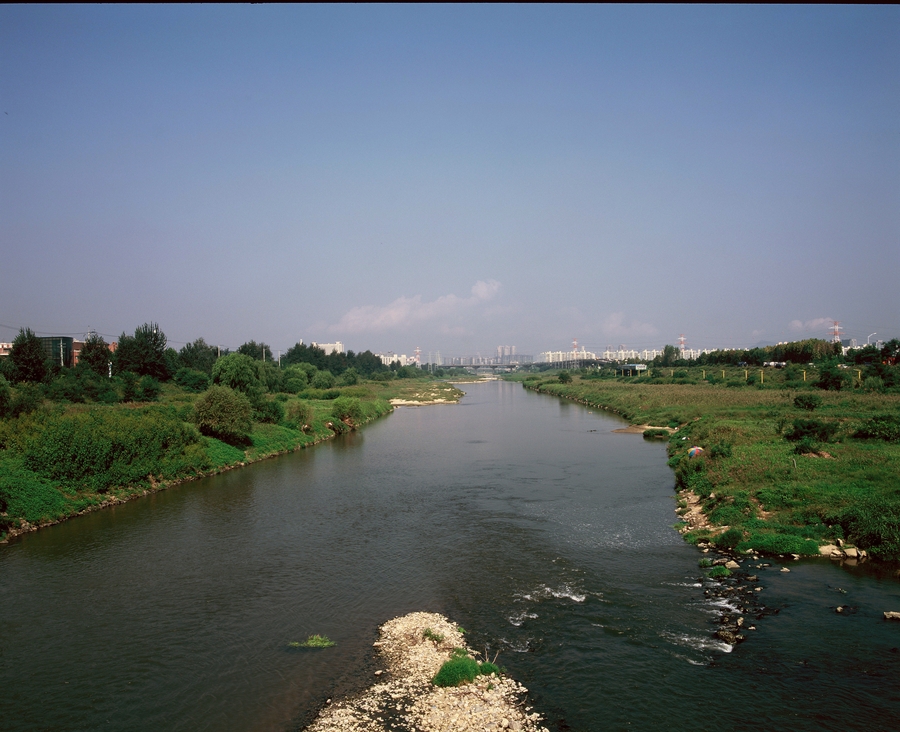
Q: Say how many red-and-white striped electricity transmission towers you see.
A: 4